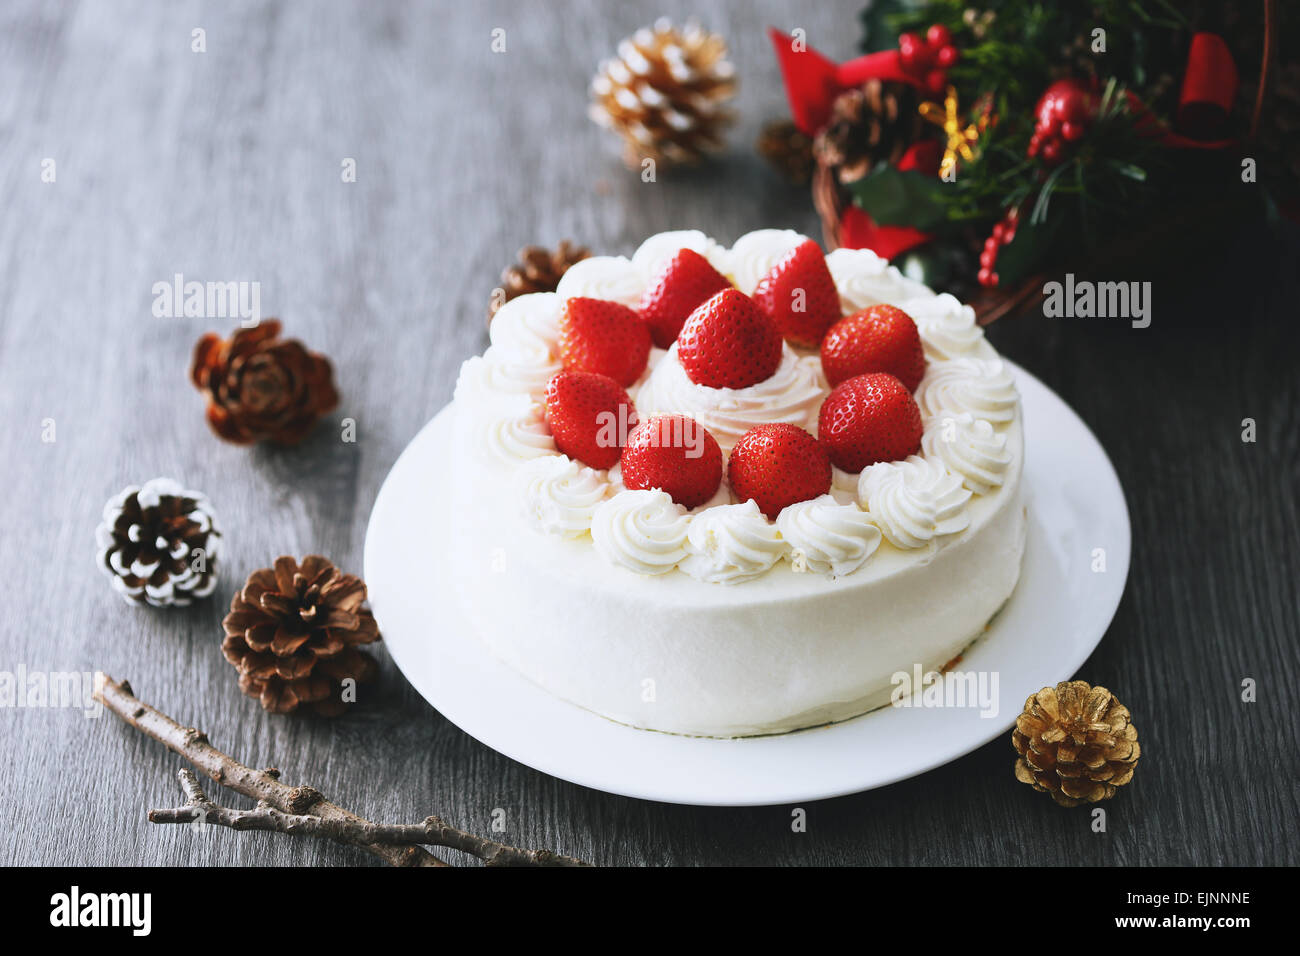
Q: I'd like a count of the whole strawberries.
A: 9